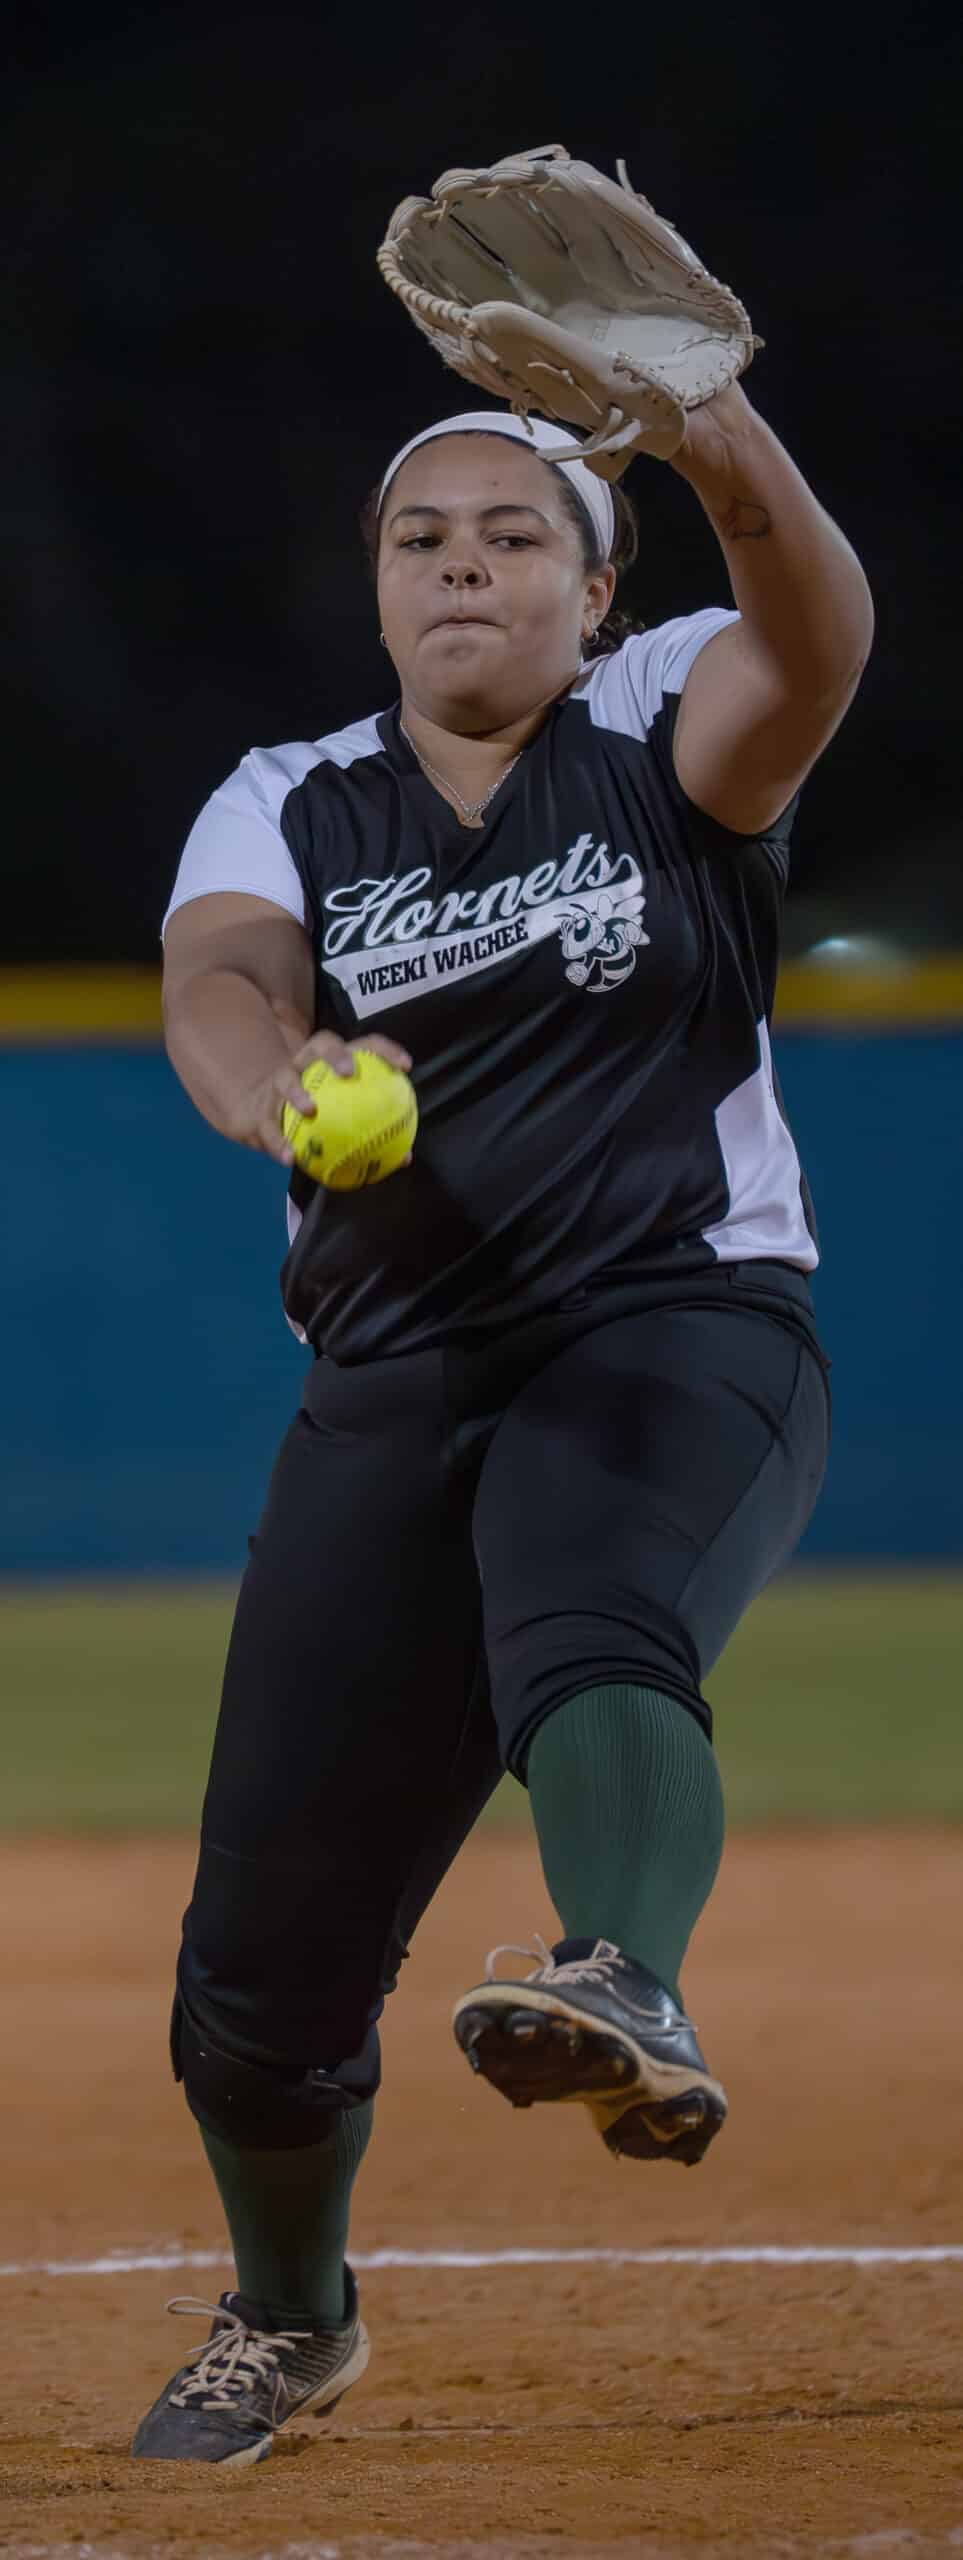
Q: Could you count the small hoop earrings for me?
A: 2